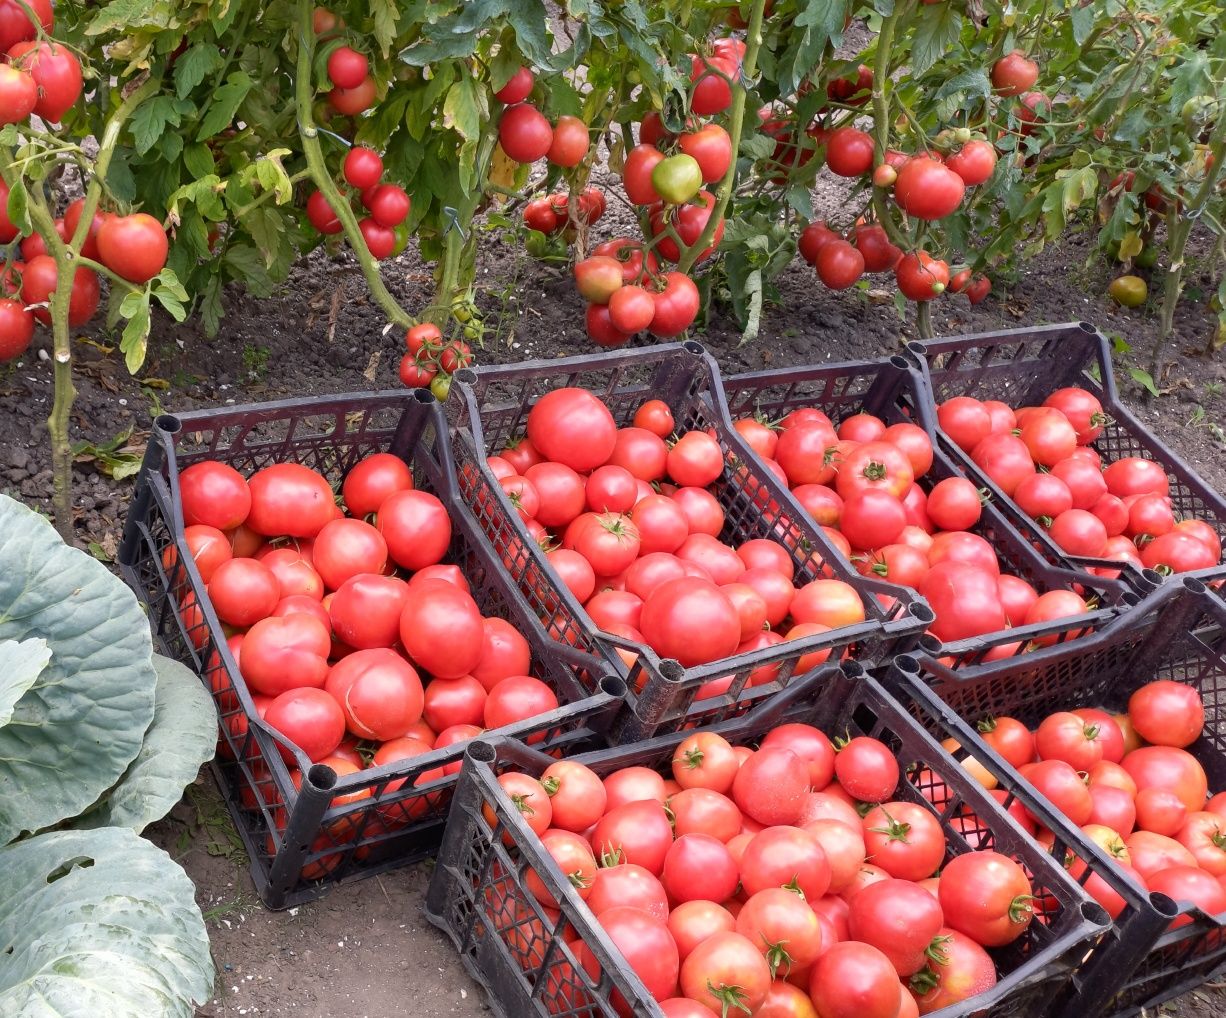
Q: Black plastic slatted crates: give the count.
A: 6